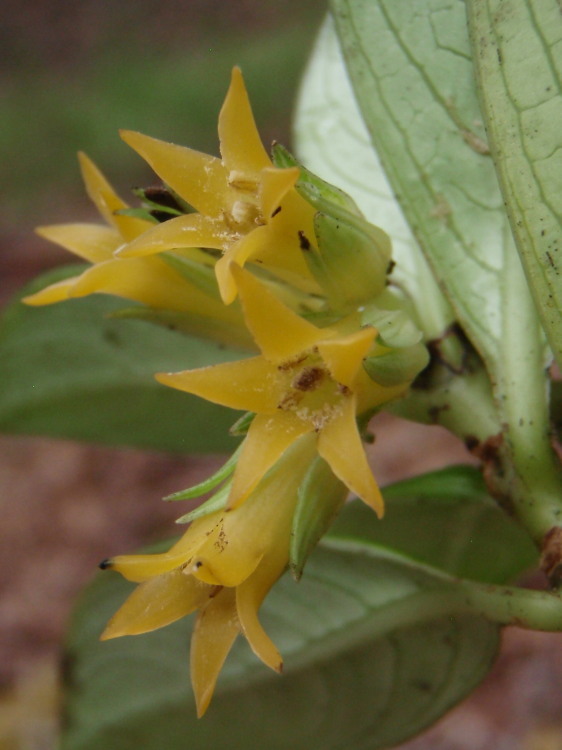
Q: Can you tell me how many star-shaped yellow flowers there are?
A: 4